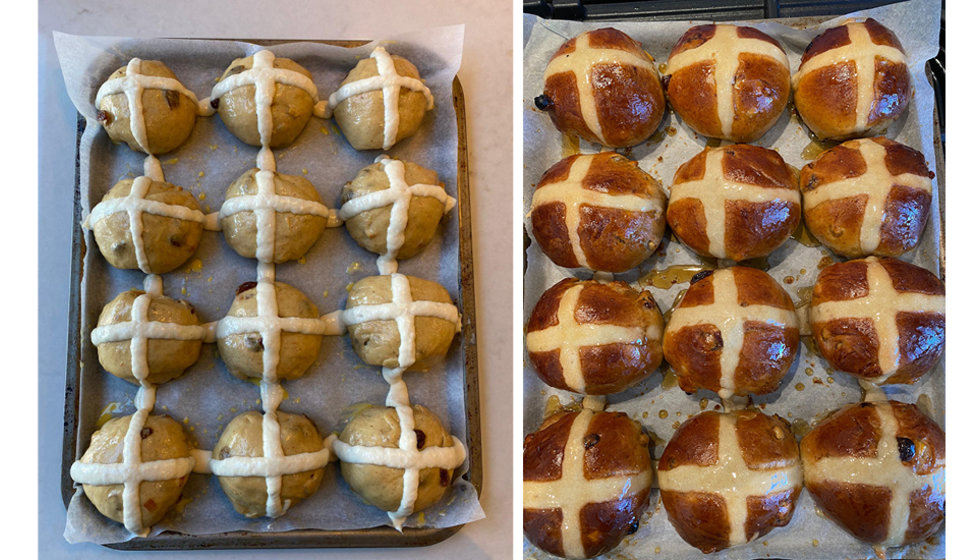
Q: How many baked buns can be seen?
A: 12